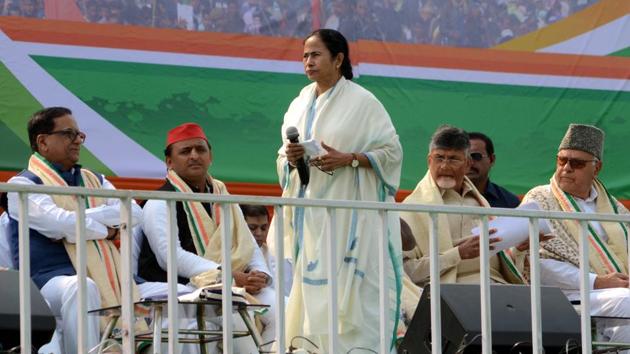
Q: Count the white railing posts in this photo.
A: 12